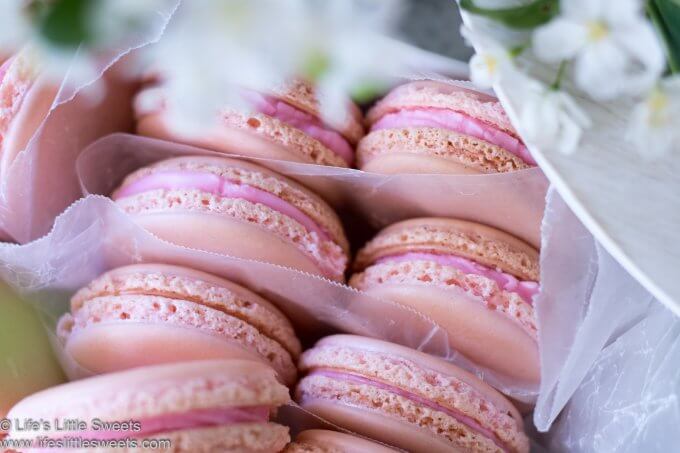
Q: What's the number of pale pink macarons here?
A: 9